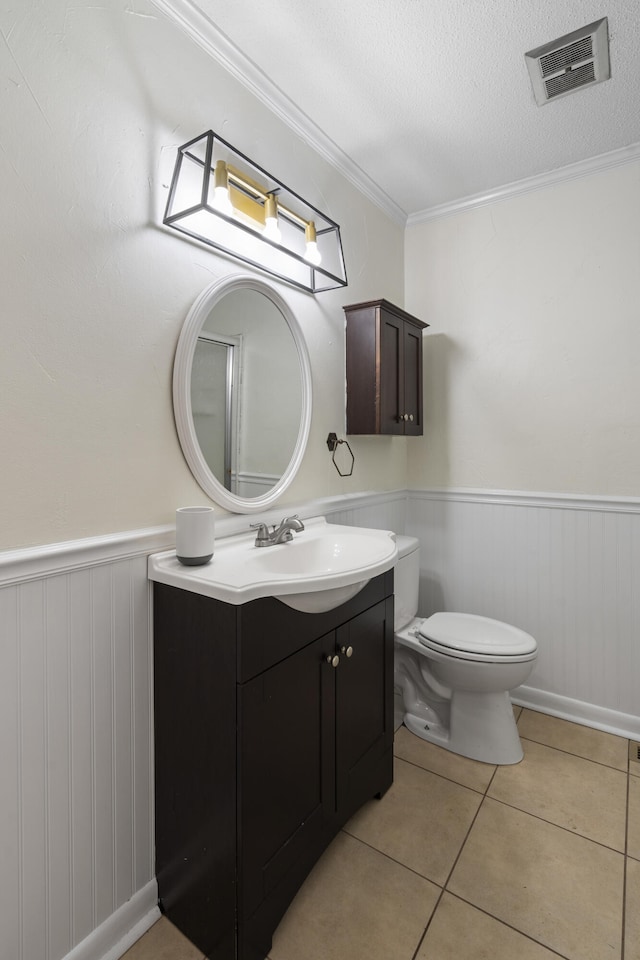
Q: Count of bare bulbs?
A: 3